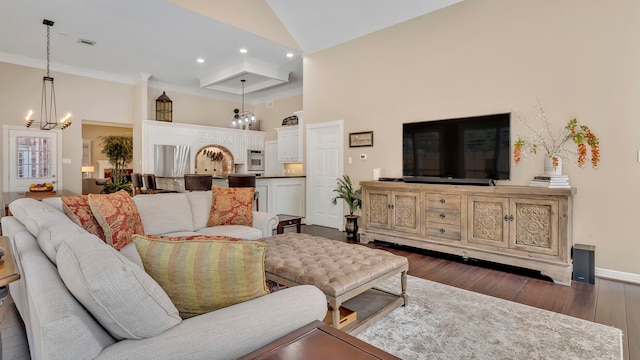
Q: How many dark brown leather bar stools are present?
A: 4